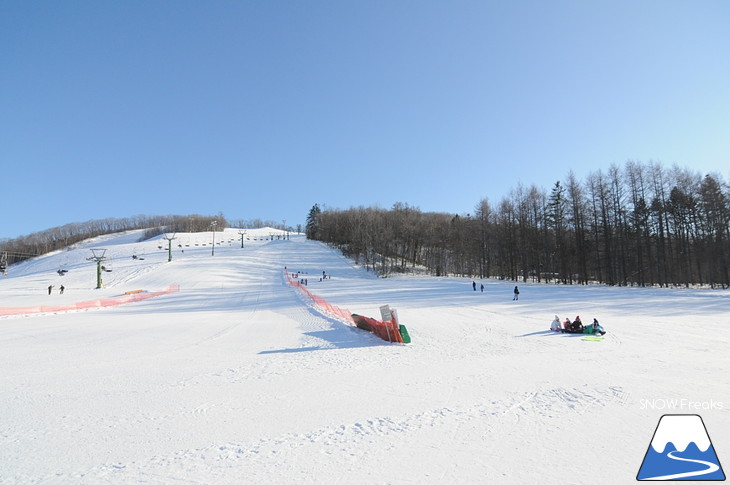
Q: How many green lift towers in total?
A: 3